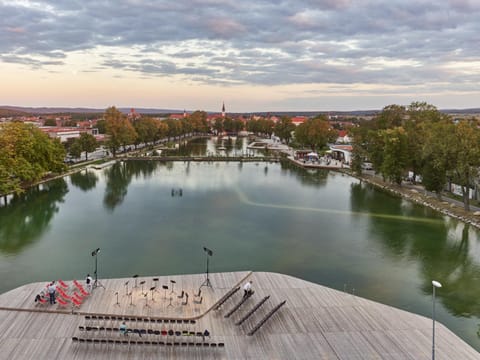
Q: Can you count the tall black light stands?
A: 2